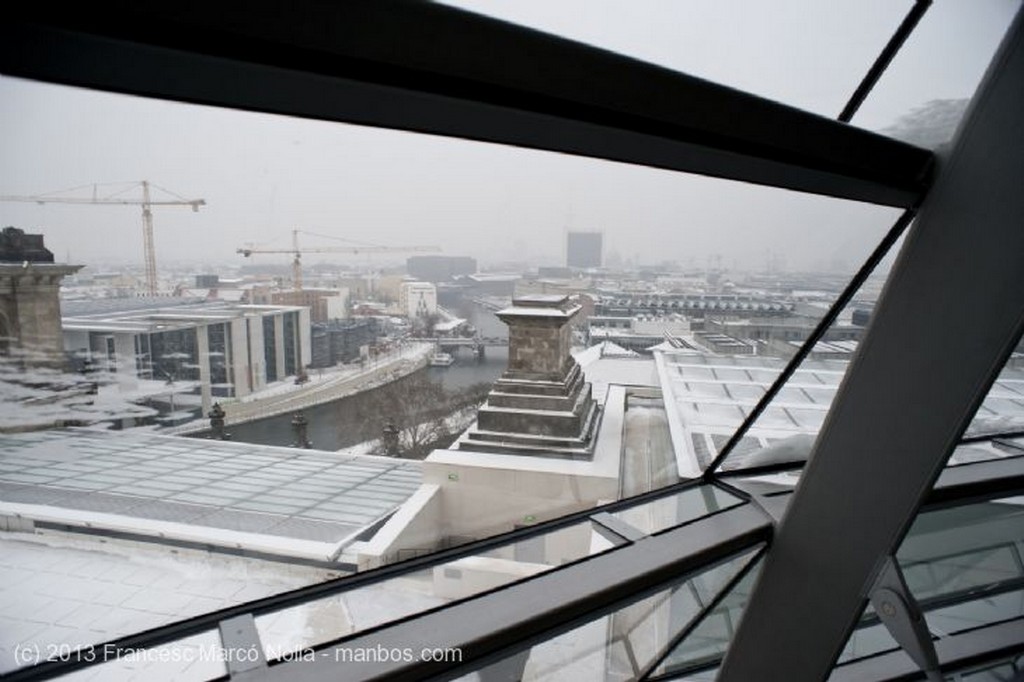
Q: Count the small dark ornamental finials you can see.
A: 3